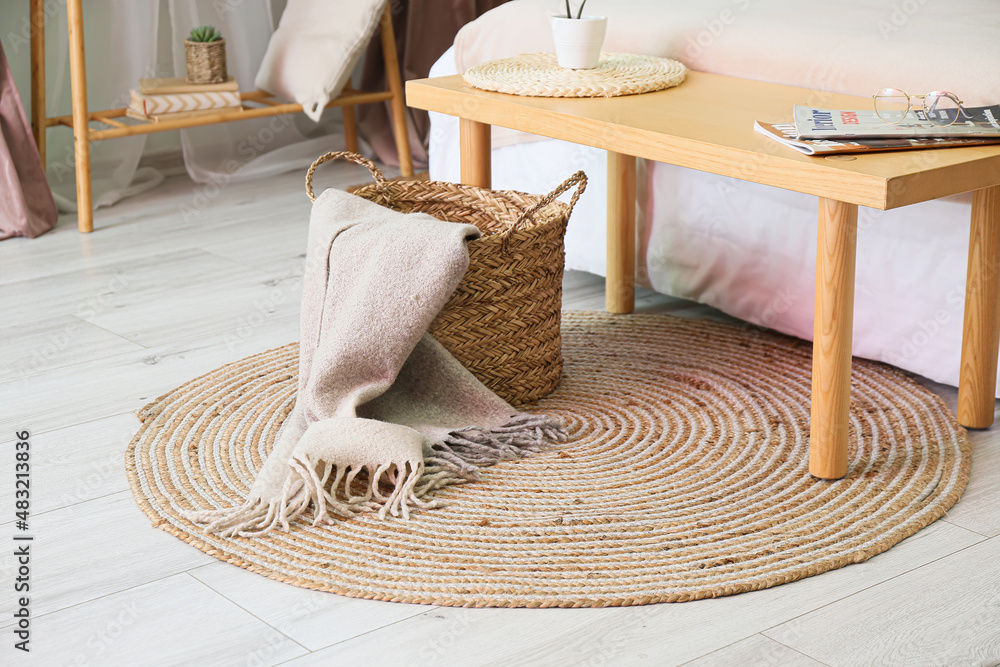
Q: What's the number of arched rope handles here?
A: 2